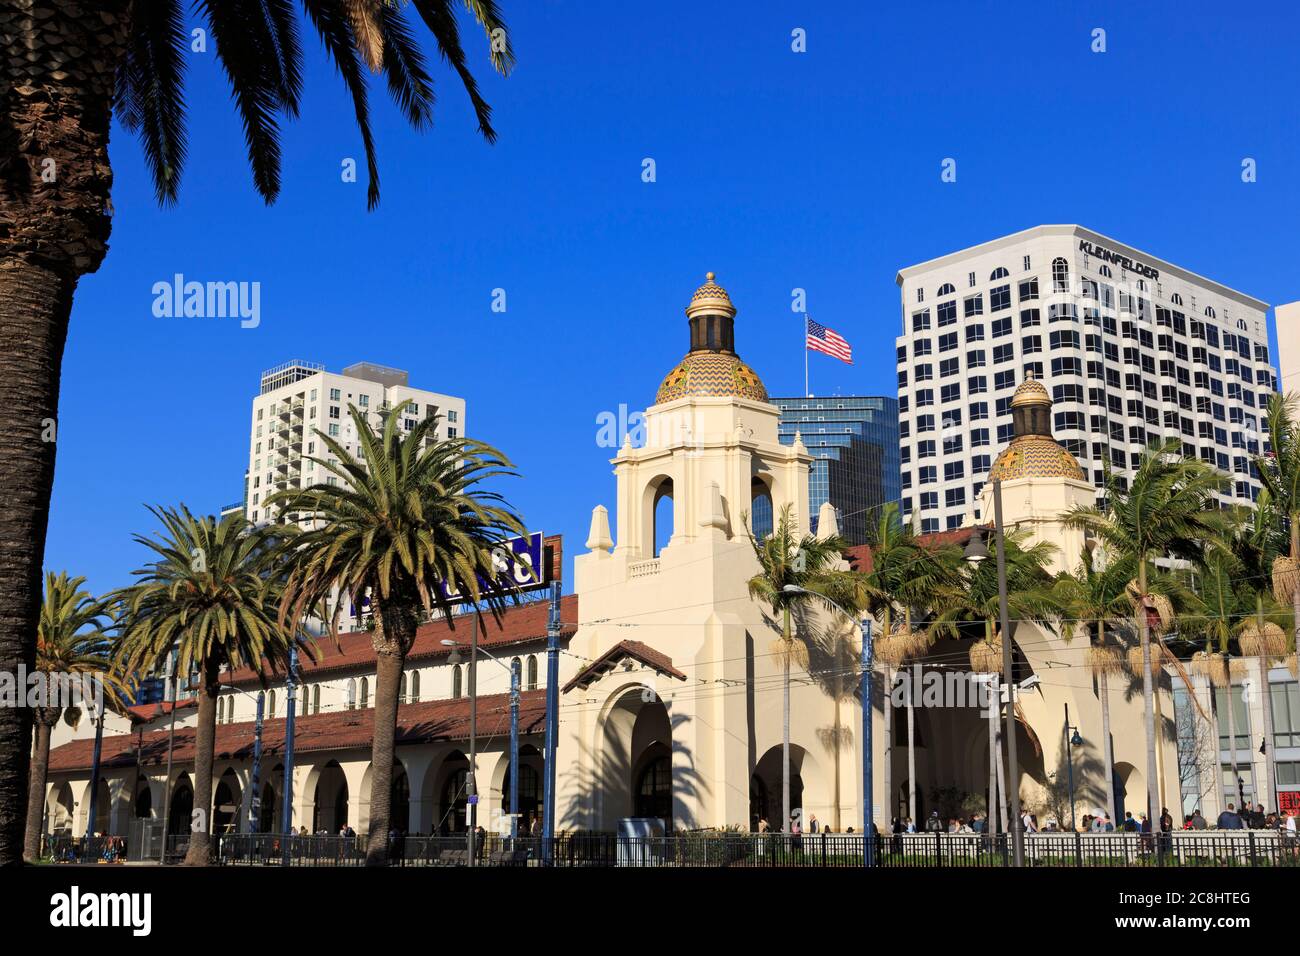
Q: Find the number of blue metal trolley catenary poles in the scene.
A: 6